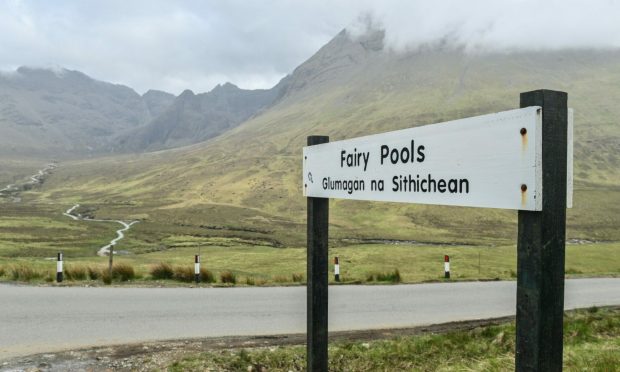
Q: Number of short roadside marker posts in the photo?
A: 4